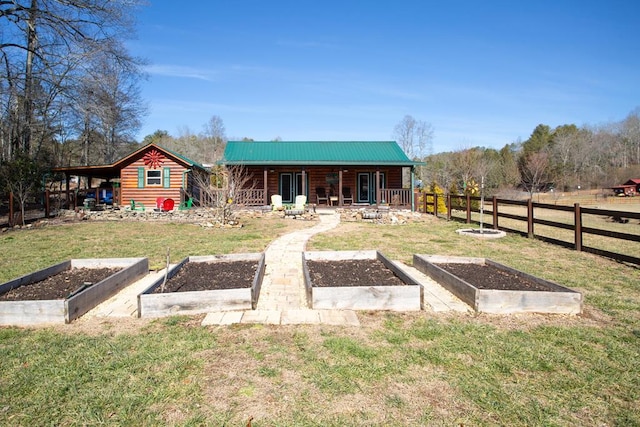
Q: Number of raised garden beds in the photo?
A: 4